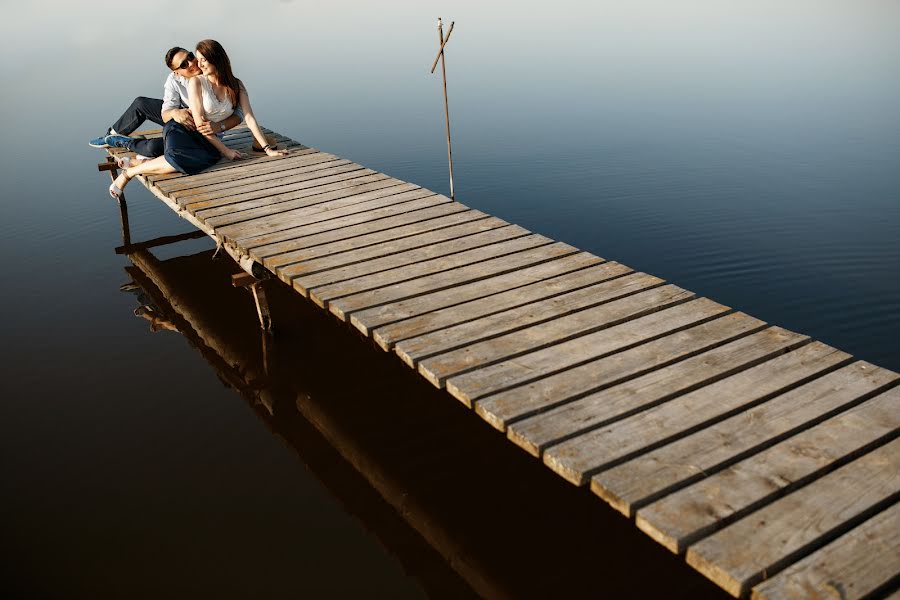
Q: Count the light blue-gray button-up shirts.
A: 1